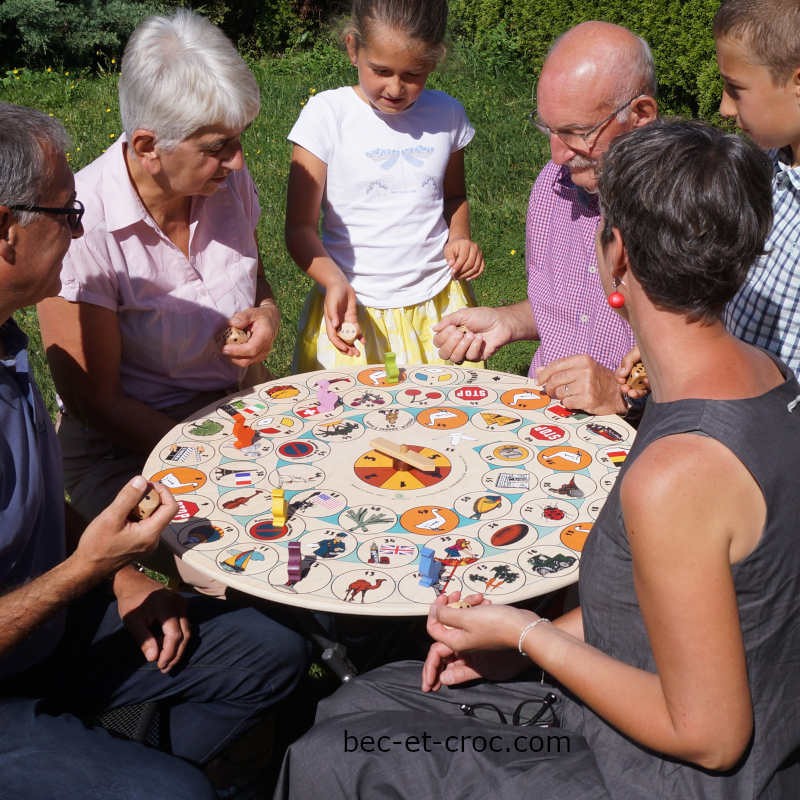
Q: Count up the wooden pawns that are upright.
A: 6